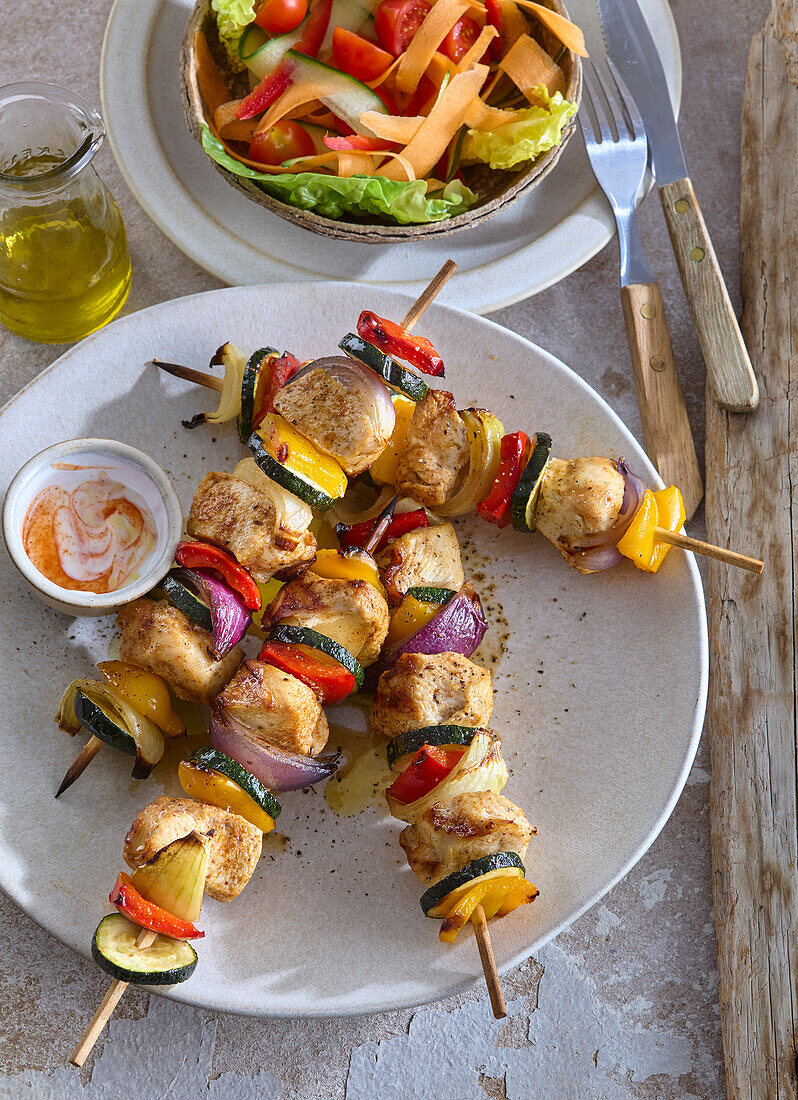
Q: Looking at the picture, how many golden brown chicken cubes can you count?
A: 11